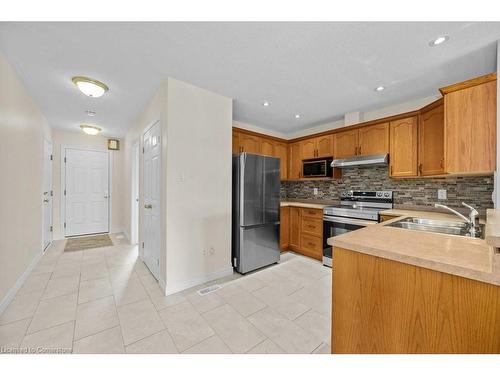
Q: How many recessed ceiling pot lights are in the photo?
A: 4